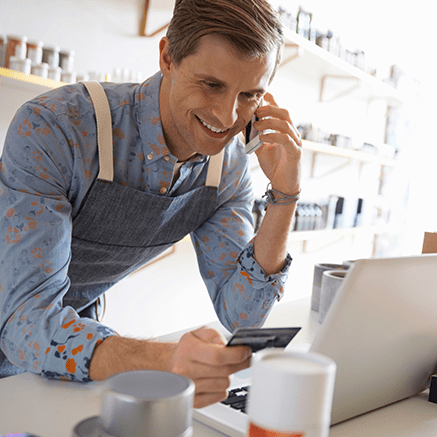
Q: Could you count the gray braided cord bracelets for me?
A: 1